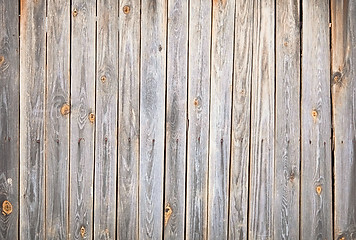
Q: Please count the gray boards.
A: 15